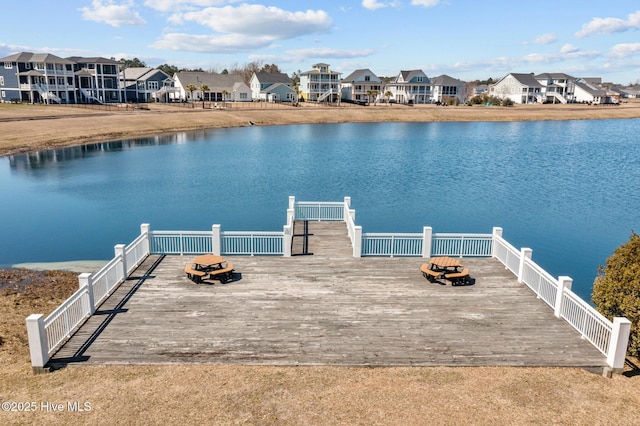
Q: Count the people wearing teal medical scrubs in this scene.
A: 0